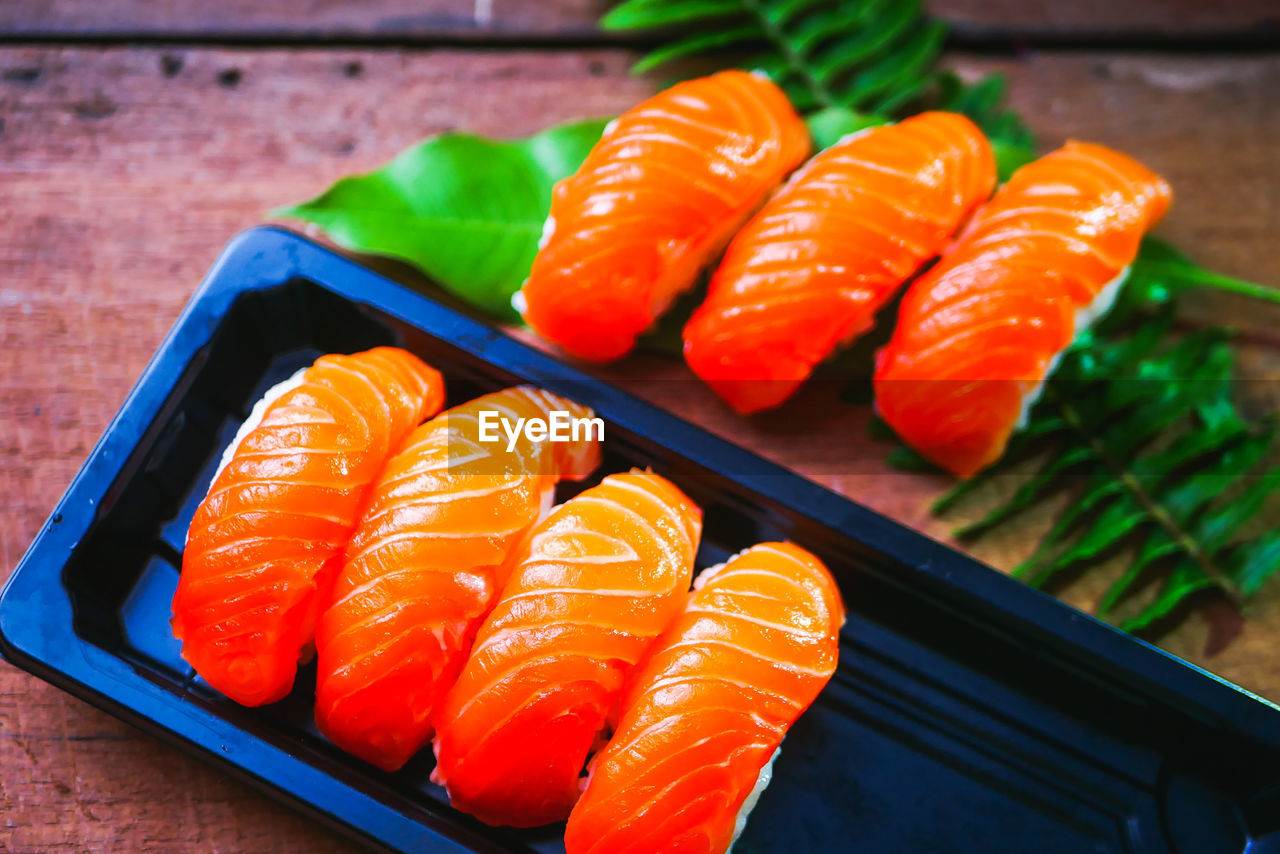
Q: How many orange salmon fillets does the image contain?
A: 7